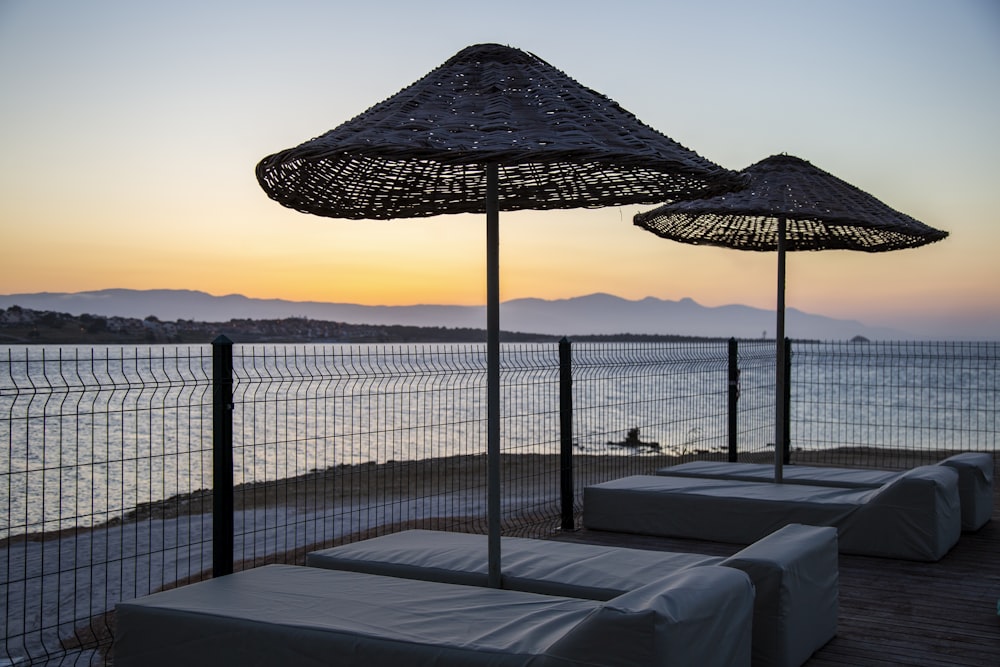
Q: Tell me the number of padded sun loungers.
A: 4